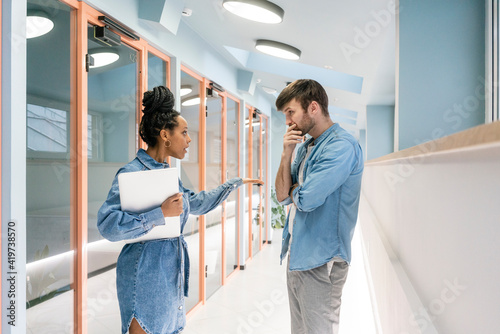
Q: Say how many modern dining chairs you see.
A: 0